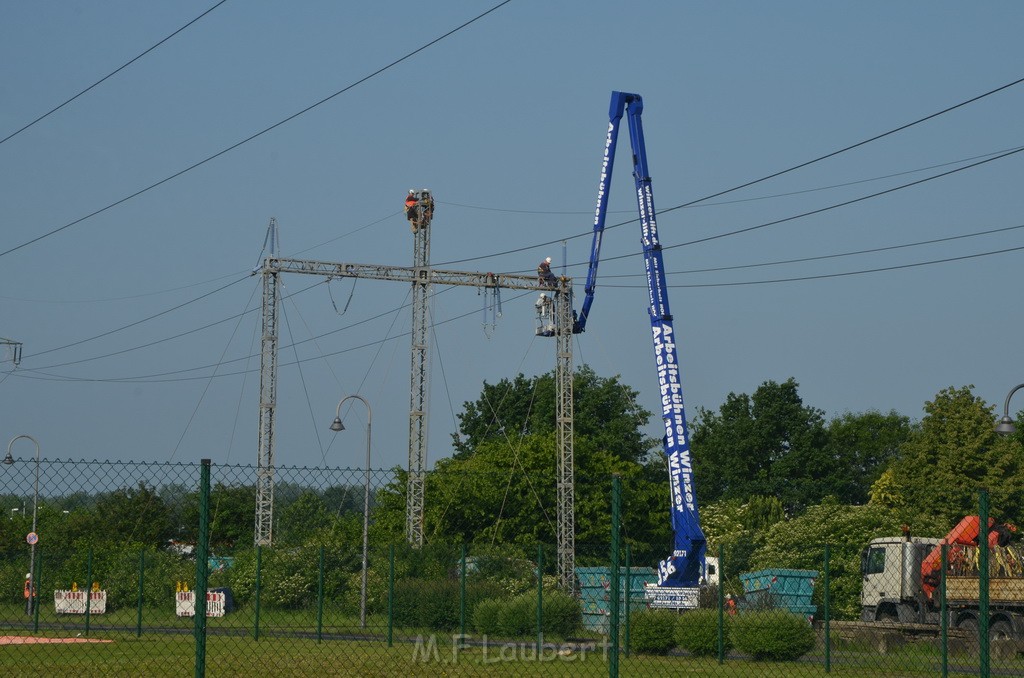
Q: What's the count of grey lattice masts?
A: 3